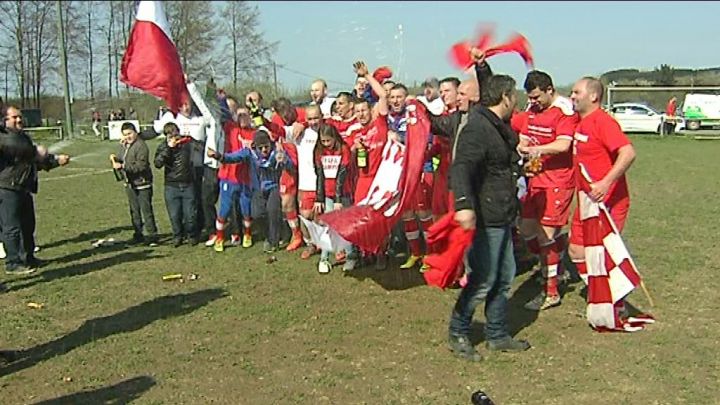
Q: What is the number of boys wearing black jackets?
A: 2